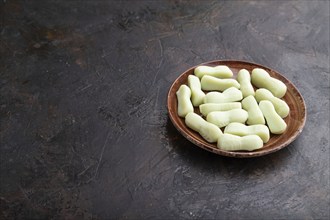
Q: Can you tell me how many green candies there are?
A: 15